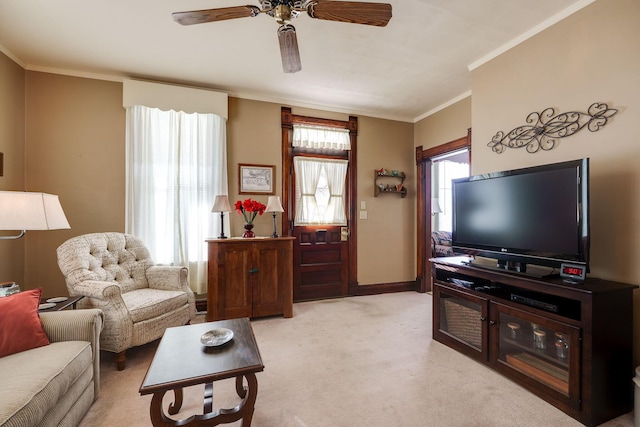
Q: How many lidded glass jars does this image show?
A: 5